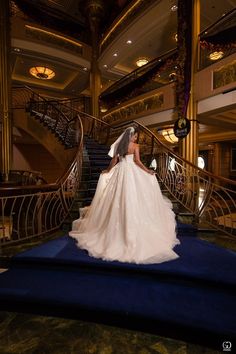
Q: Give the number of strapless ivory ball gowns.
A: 1